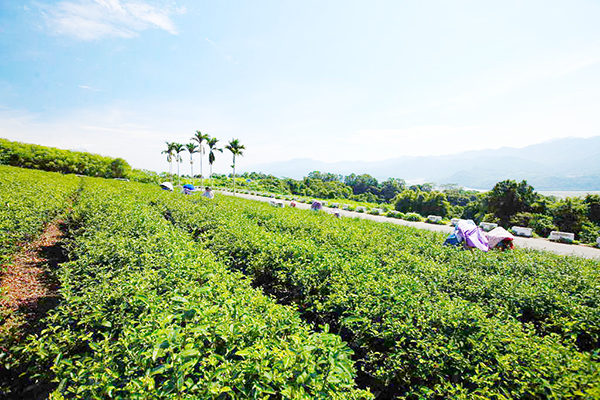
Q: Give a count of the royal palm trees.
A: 6